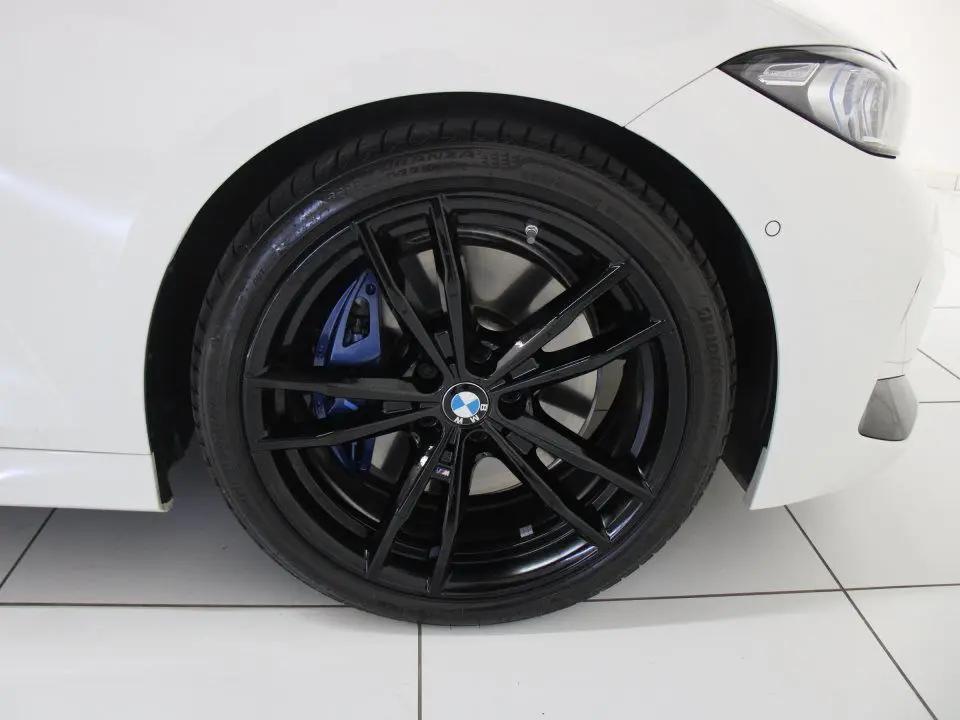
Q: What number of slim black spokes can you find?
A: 10